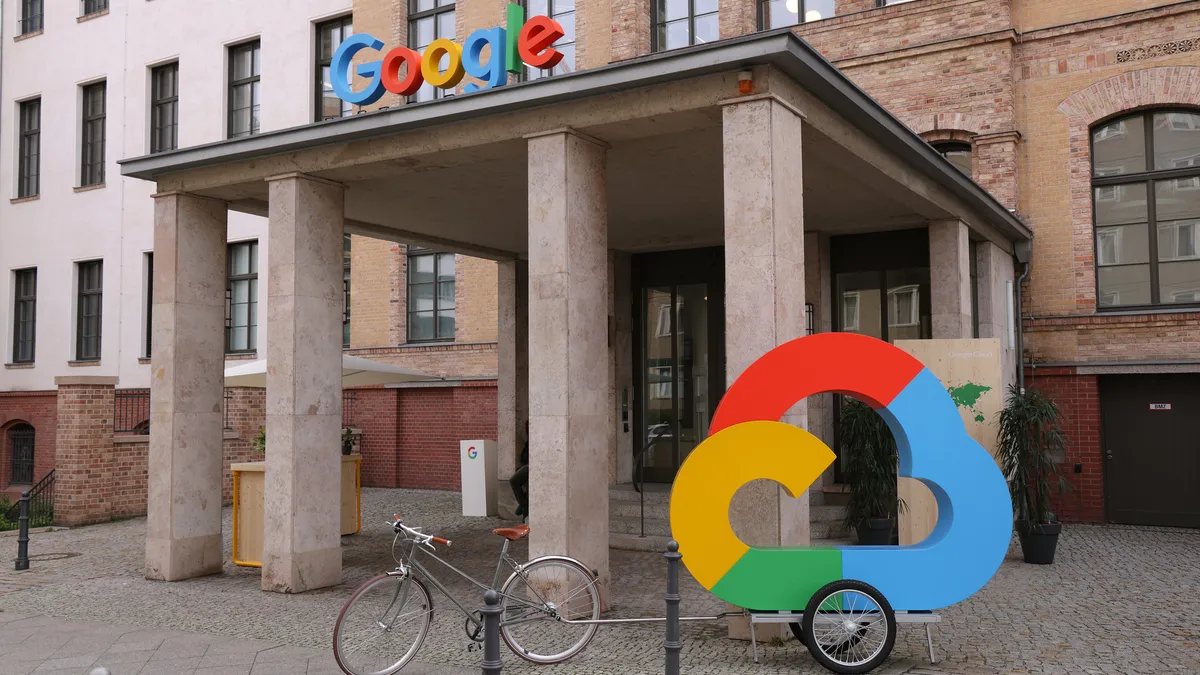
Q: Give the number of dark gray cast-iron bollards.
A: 3